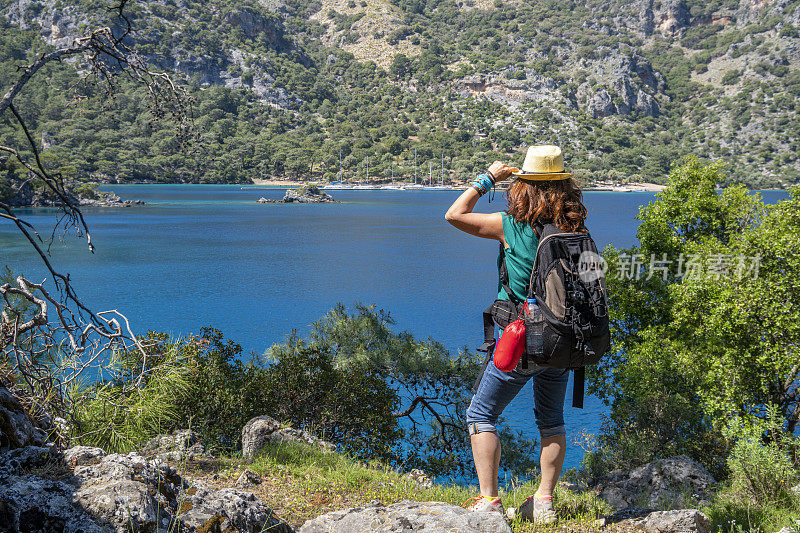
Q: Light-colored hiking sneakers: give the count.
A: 2